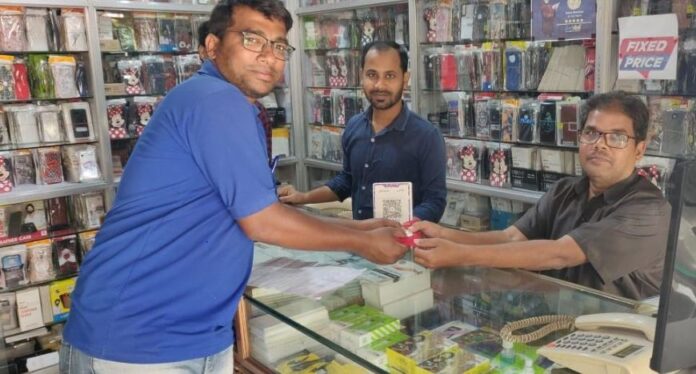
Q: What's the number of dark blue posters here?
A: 1